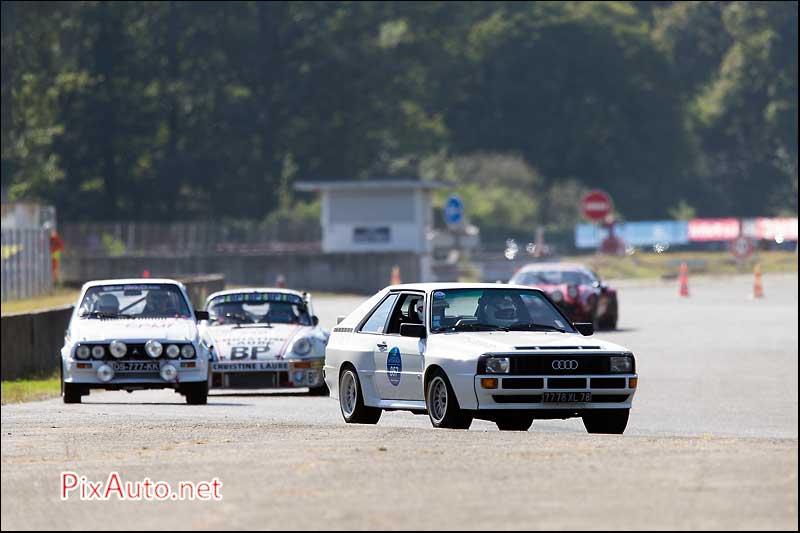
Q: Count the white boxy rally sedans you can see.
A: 2